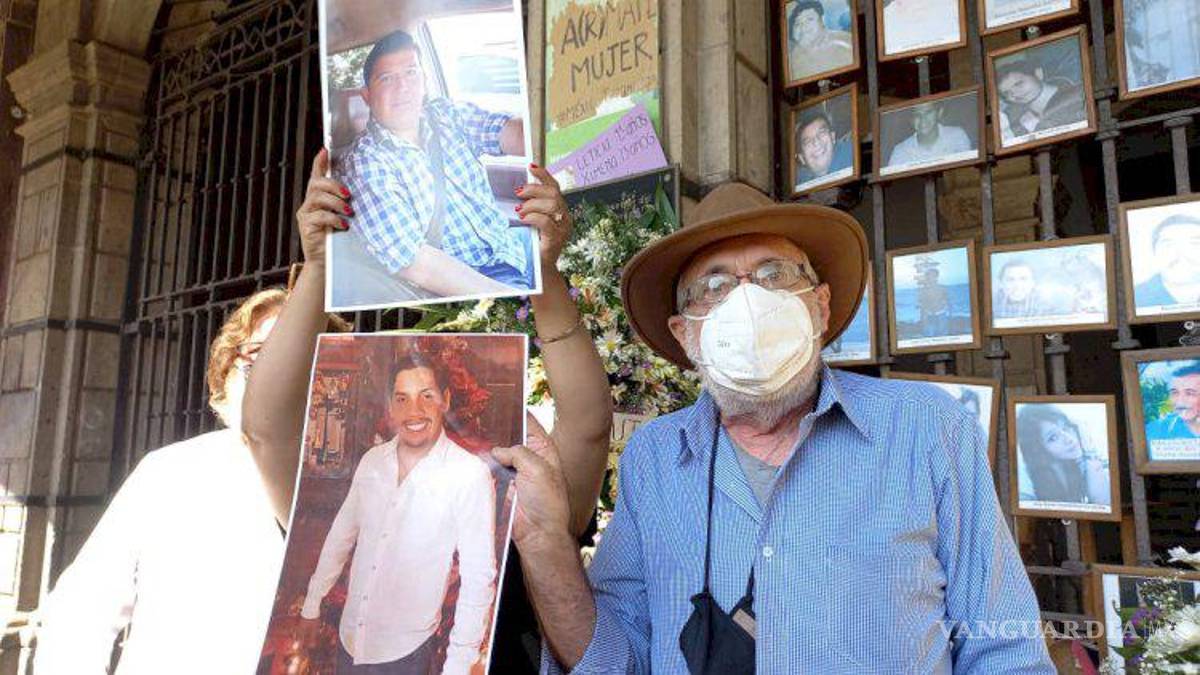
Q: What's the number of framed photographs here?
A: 15